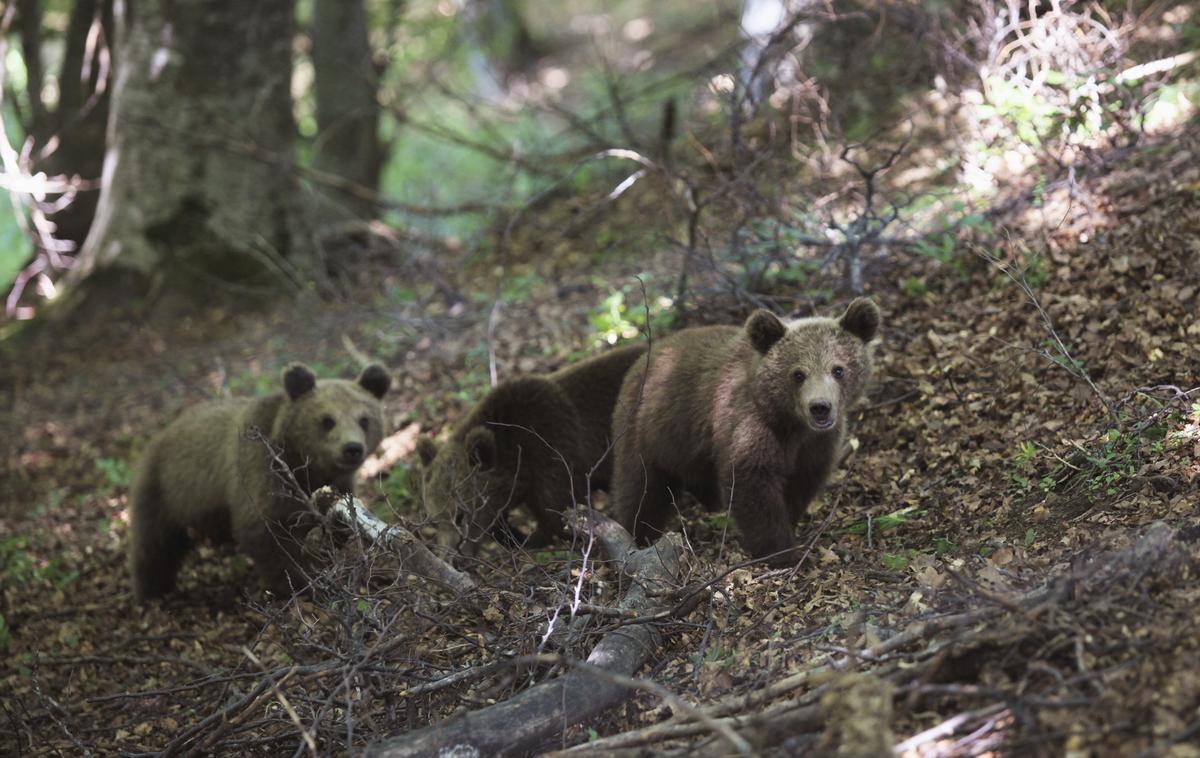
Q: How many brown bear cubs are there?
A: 3